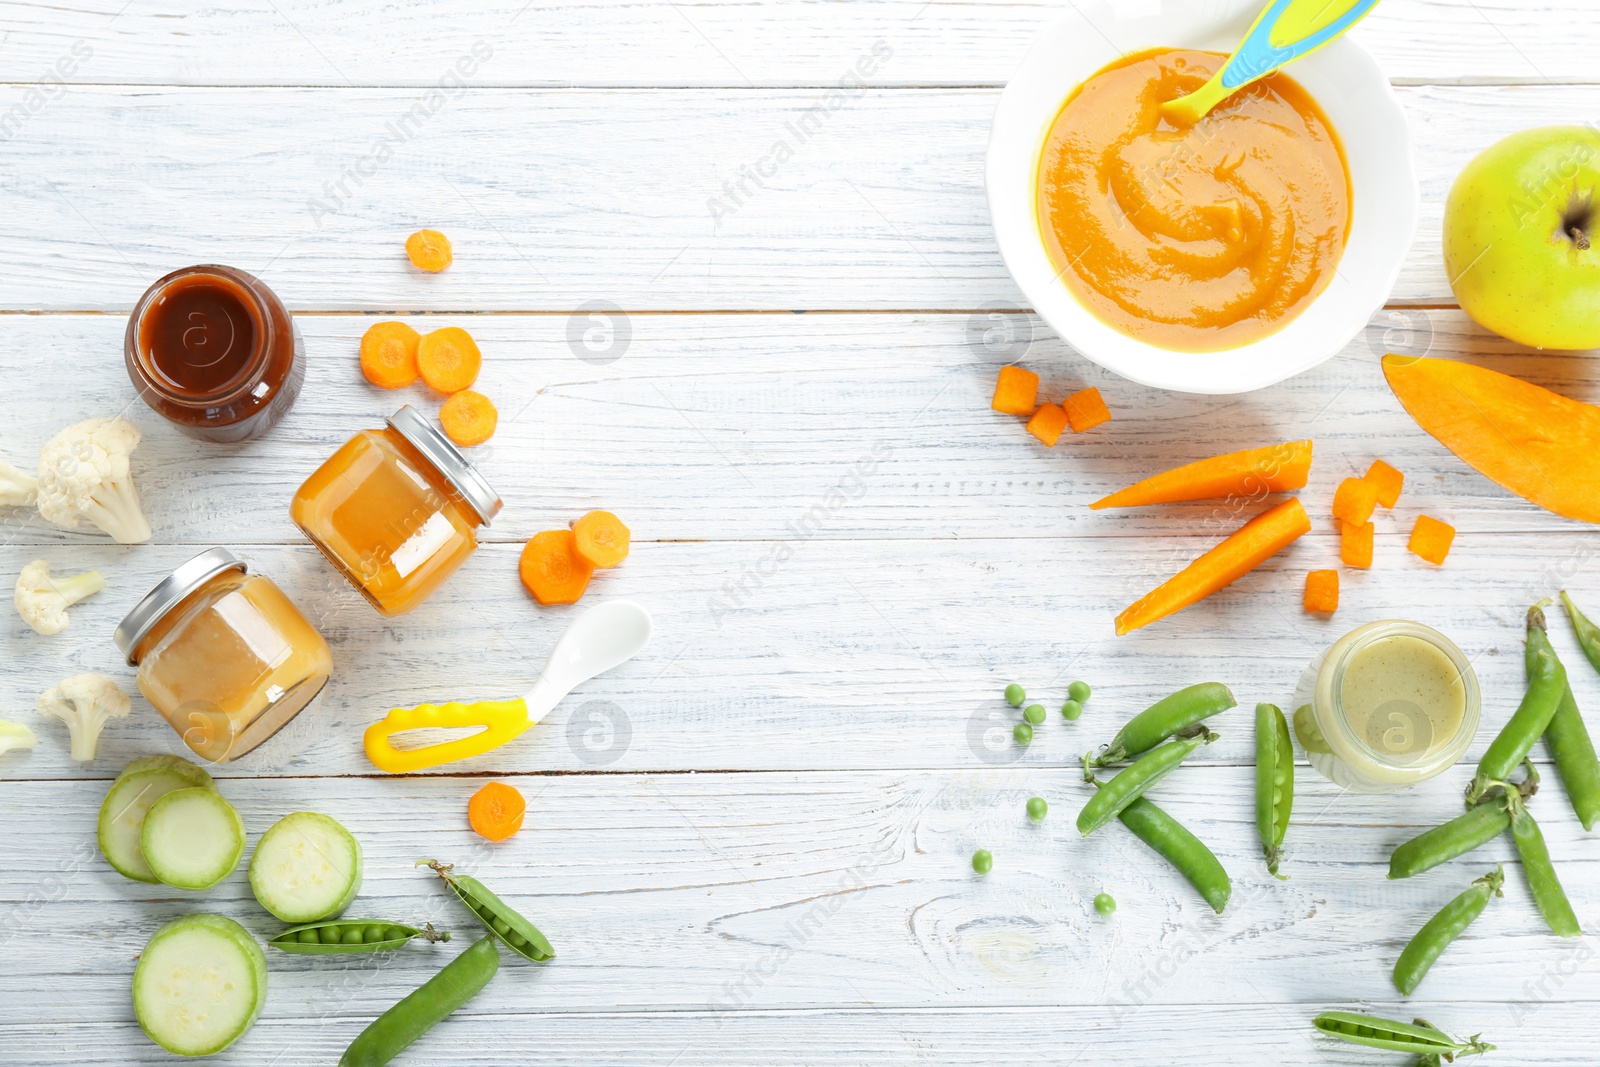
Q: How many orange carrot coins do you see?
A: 7